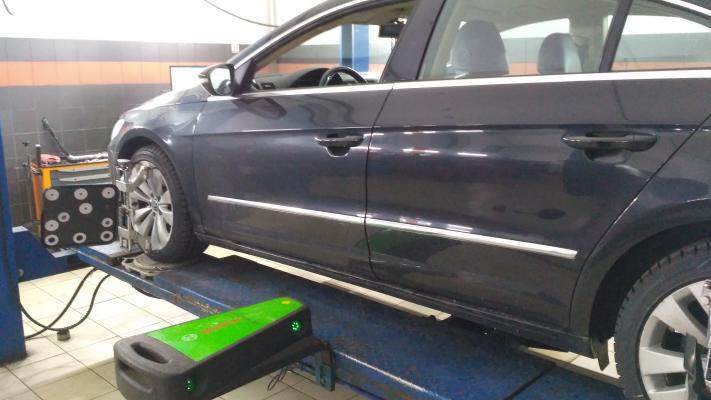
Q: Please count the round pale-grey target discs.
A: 10